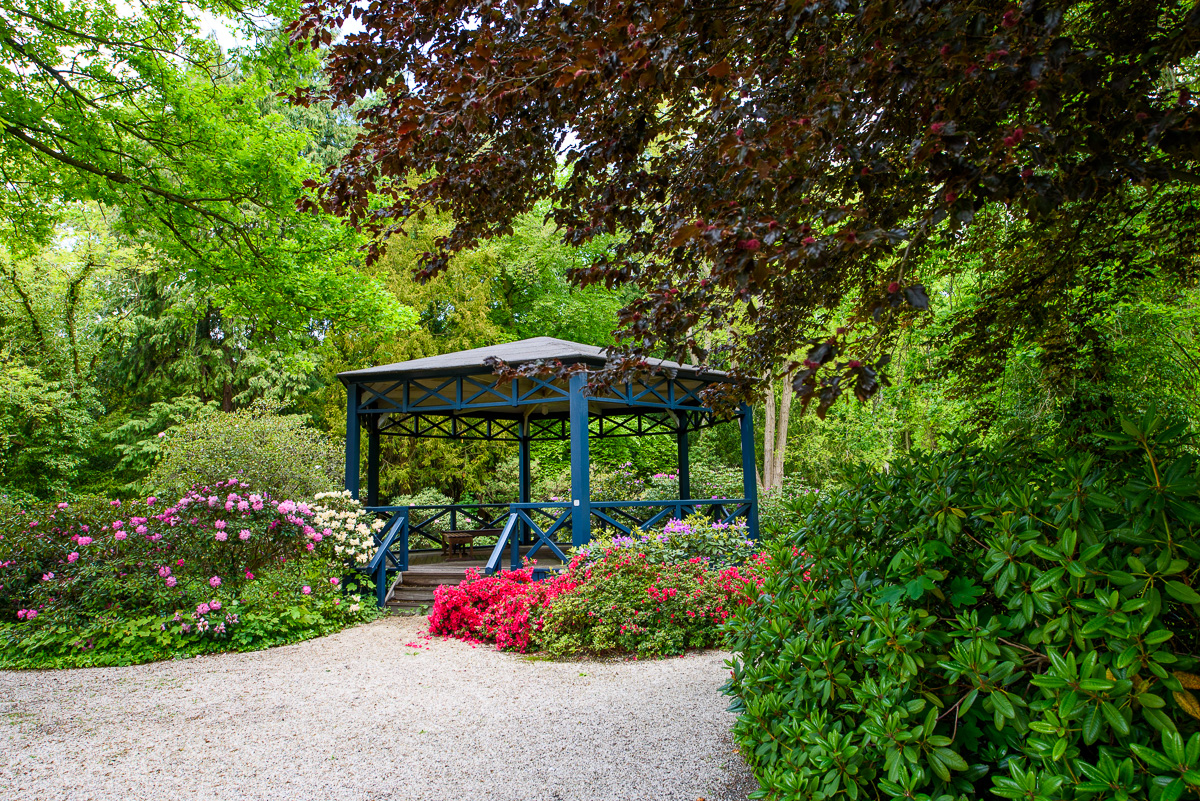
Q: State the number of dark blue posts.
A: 6